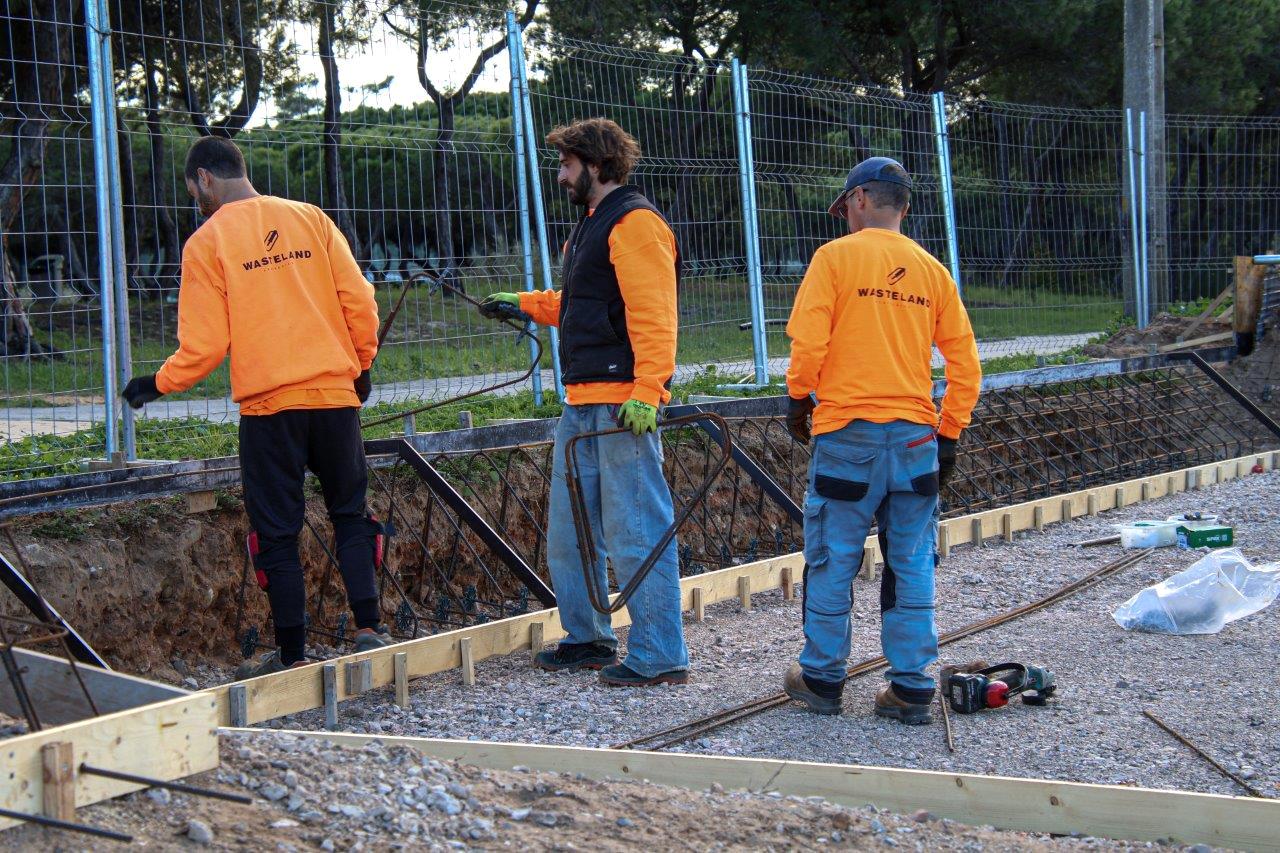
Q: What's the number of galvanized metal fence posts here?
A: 10